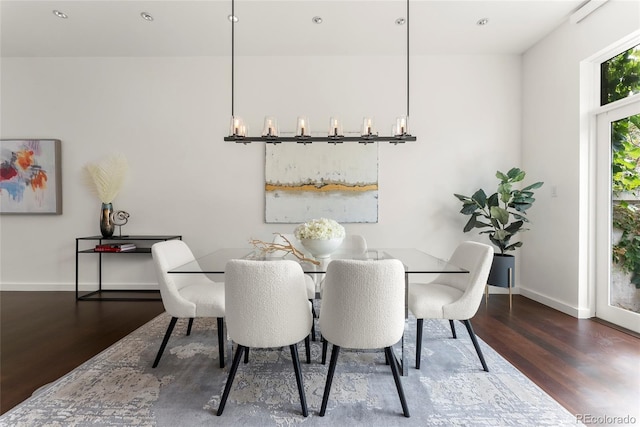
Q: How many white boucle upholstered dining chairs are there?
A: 6